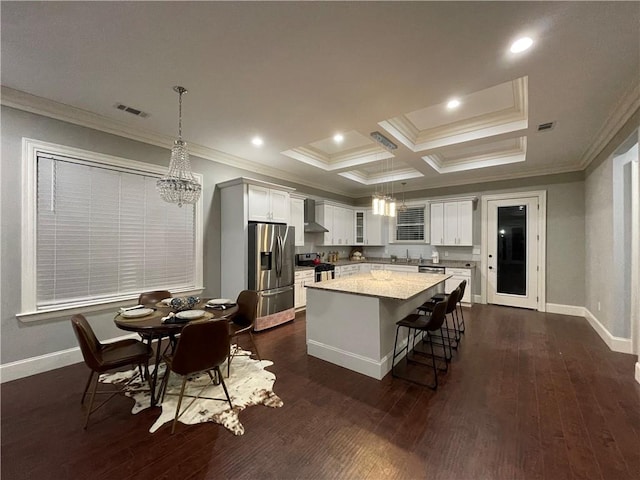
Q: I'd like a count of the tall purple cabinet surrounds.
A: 0